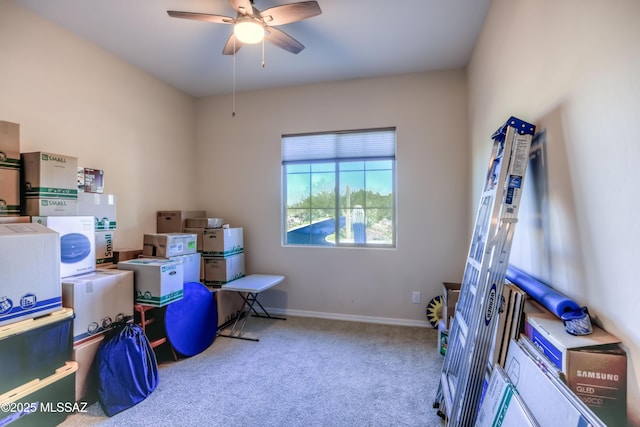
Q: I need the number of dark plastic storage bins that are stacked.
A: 2